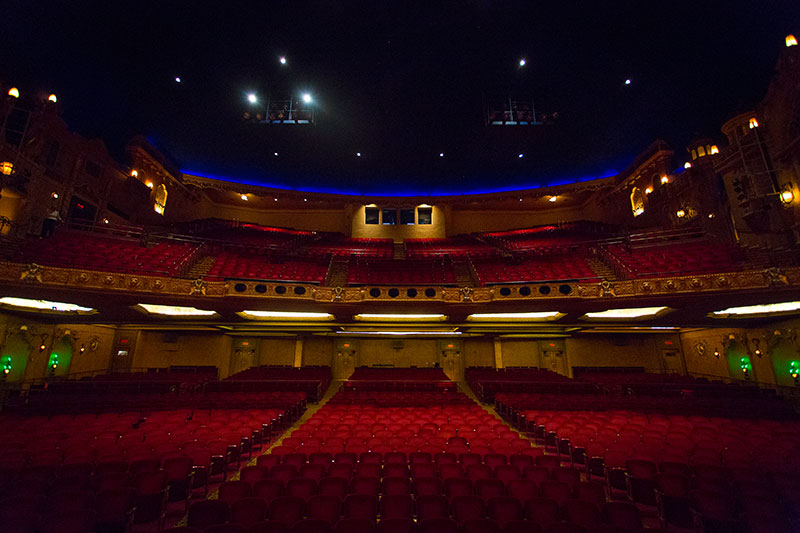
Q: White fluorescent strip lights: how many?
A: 7